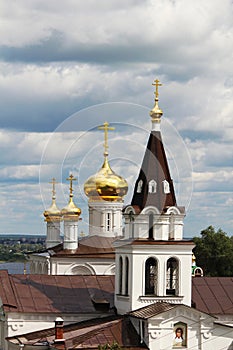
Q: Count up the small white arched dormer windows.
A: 3